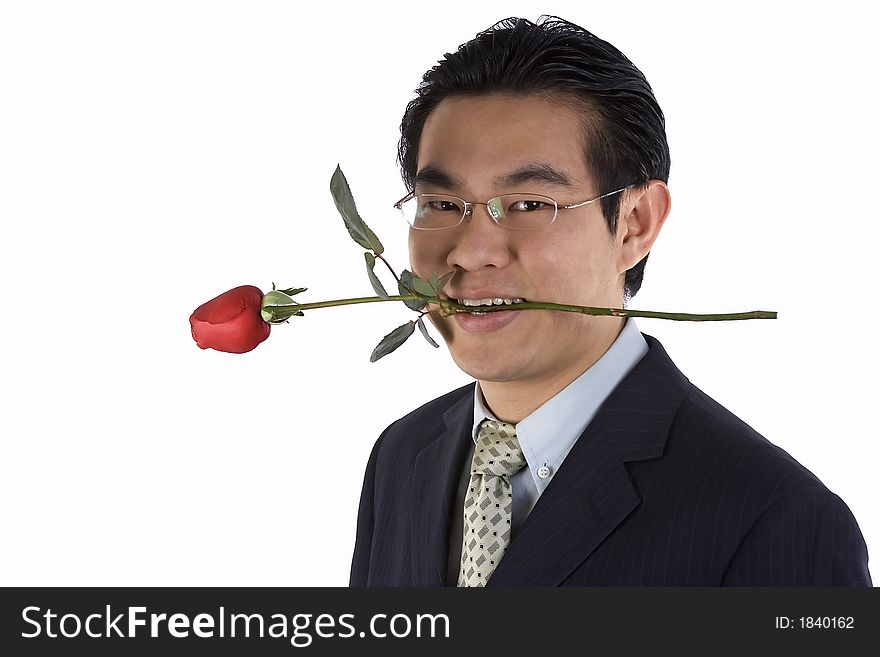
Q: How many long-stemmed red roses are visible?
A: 1